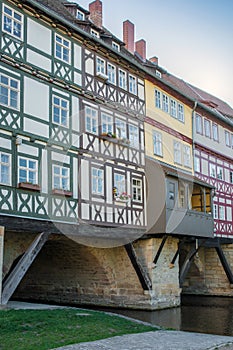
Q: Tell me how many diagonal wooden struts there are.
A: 6